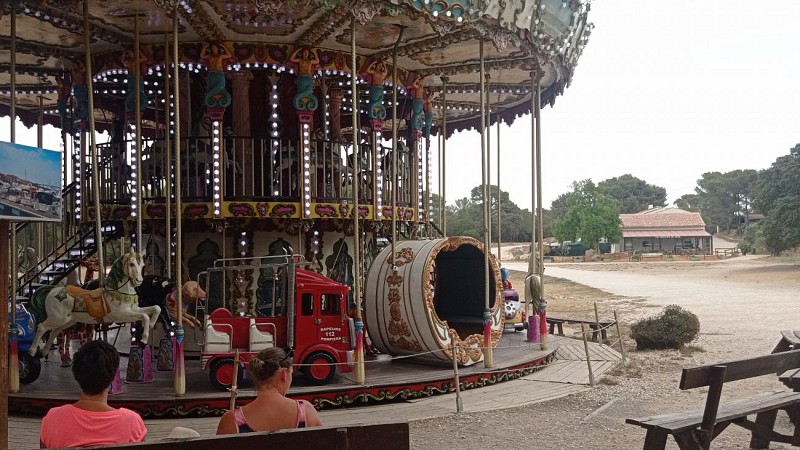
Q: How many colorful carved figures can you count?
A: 8